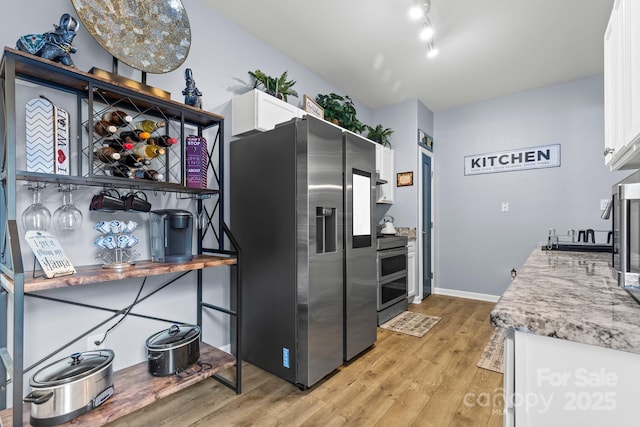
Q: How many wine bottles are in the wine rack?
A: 11